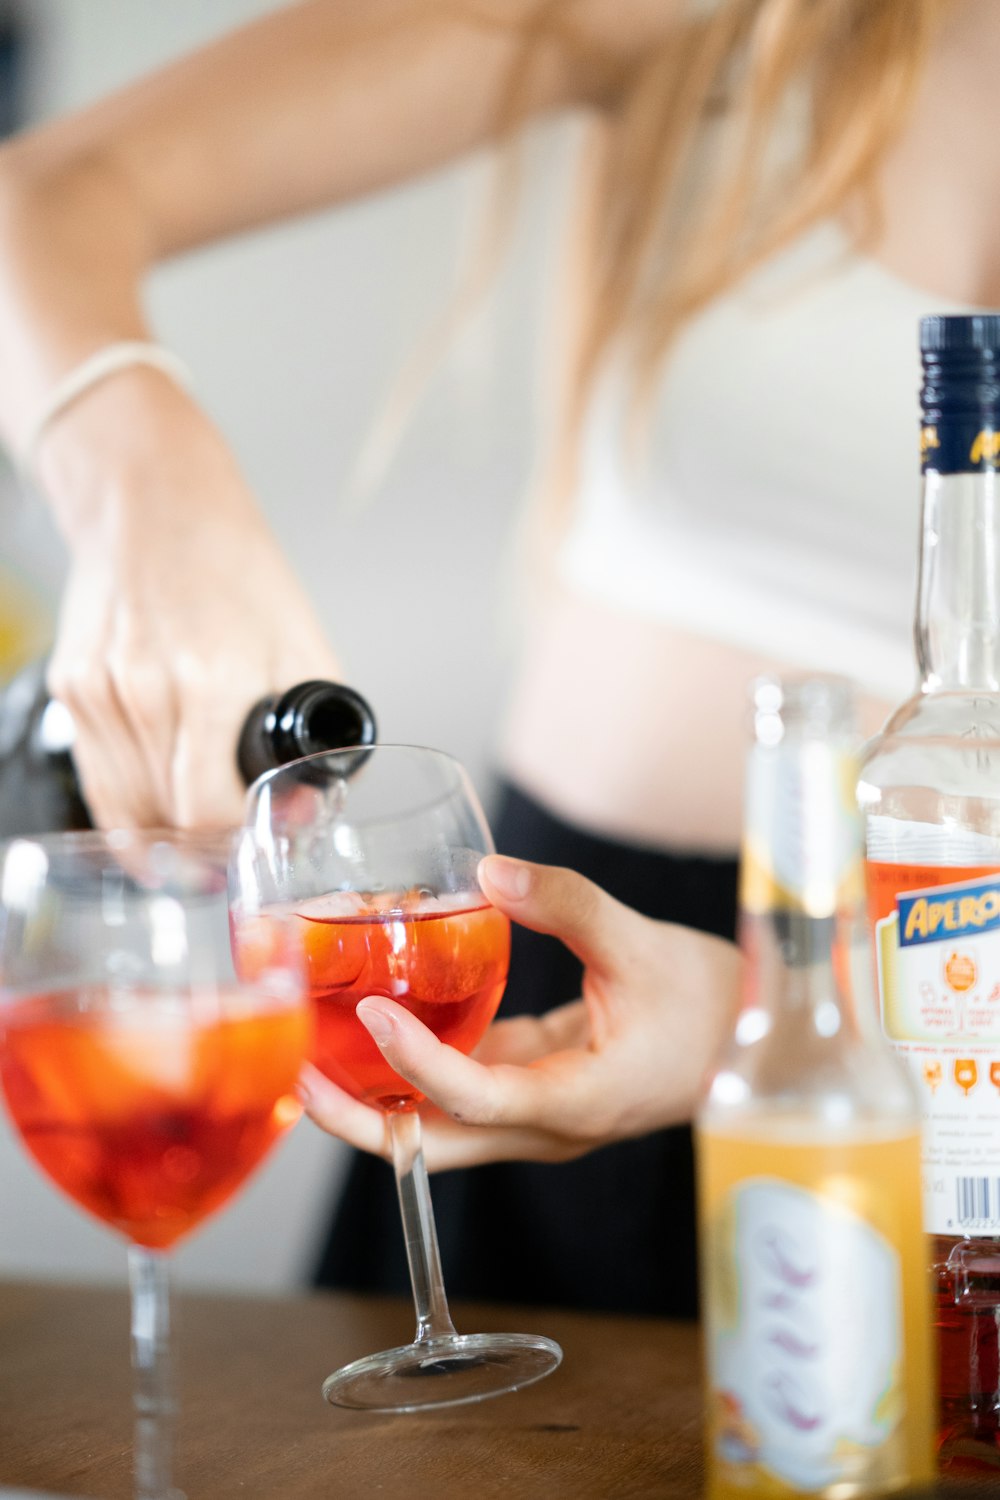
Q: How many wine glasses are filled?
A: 2